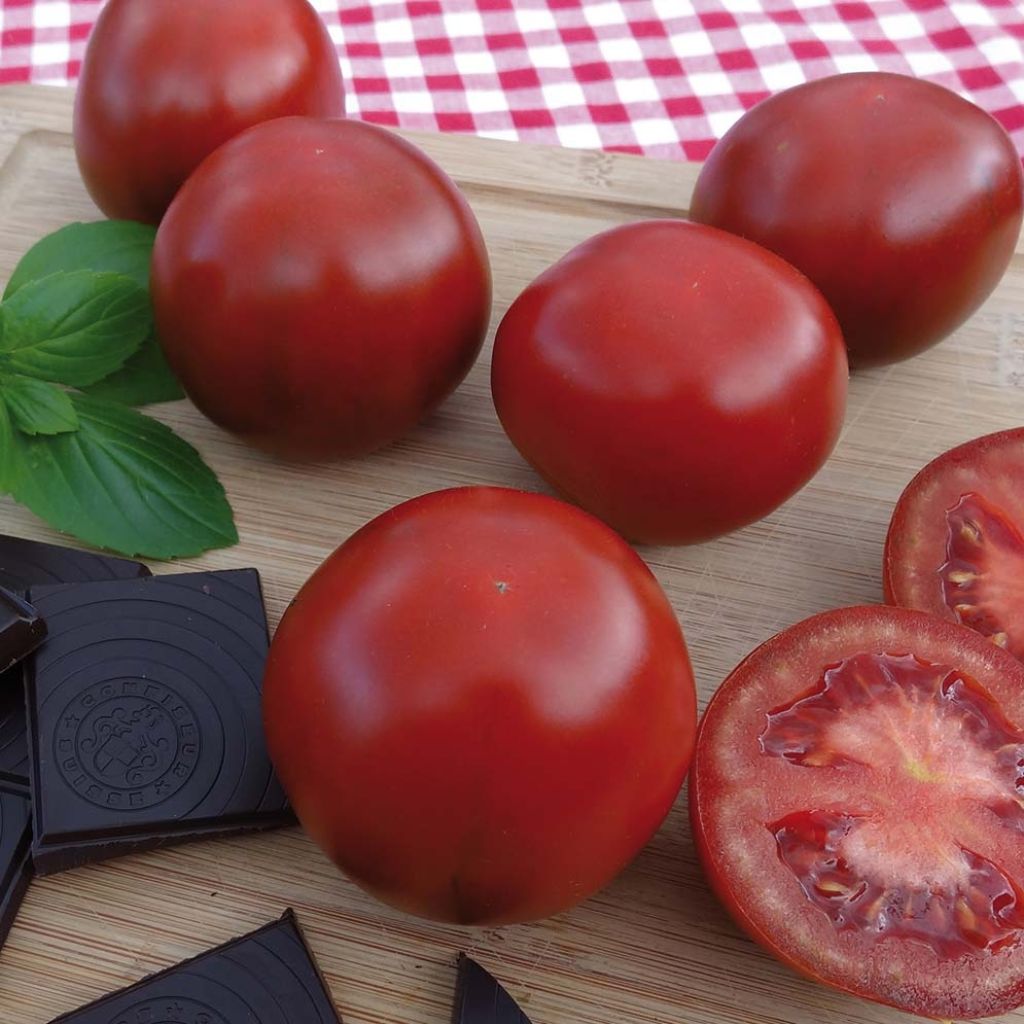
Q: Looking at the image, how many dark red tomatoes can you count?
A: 5